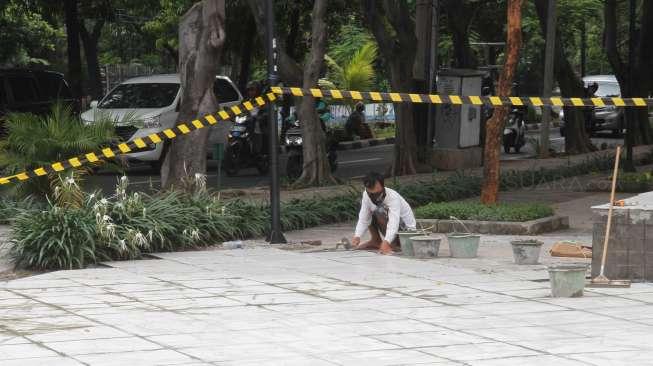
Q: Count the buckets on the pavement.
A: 5